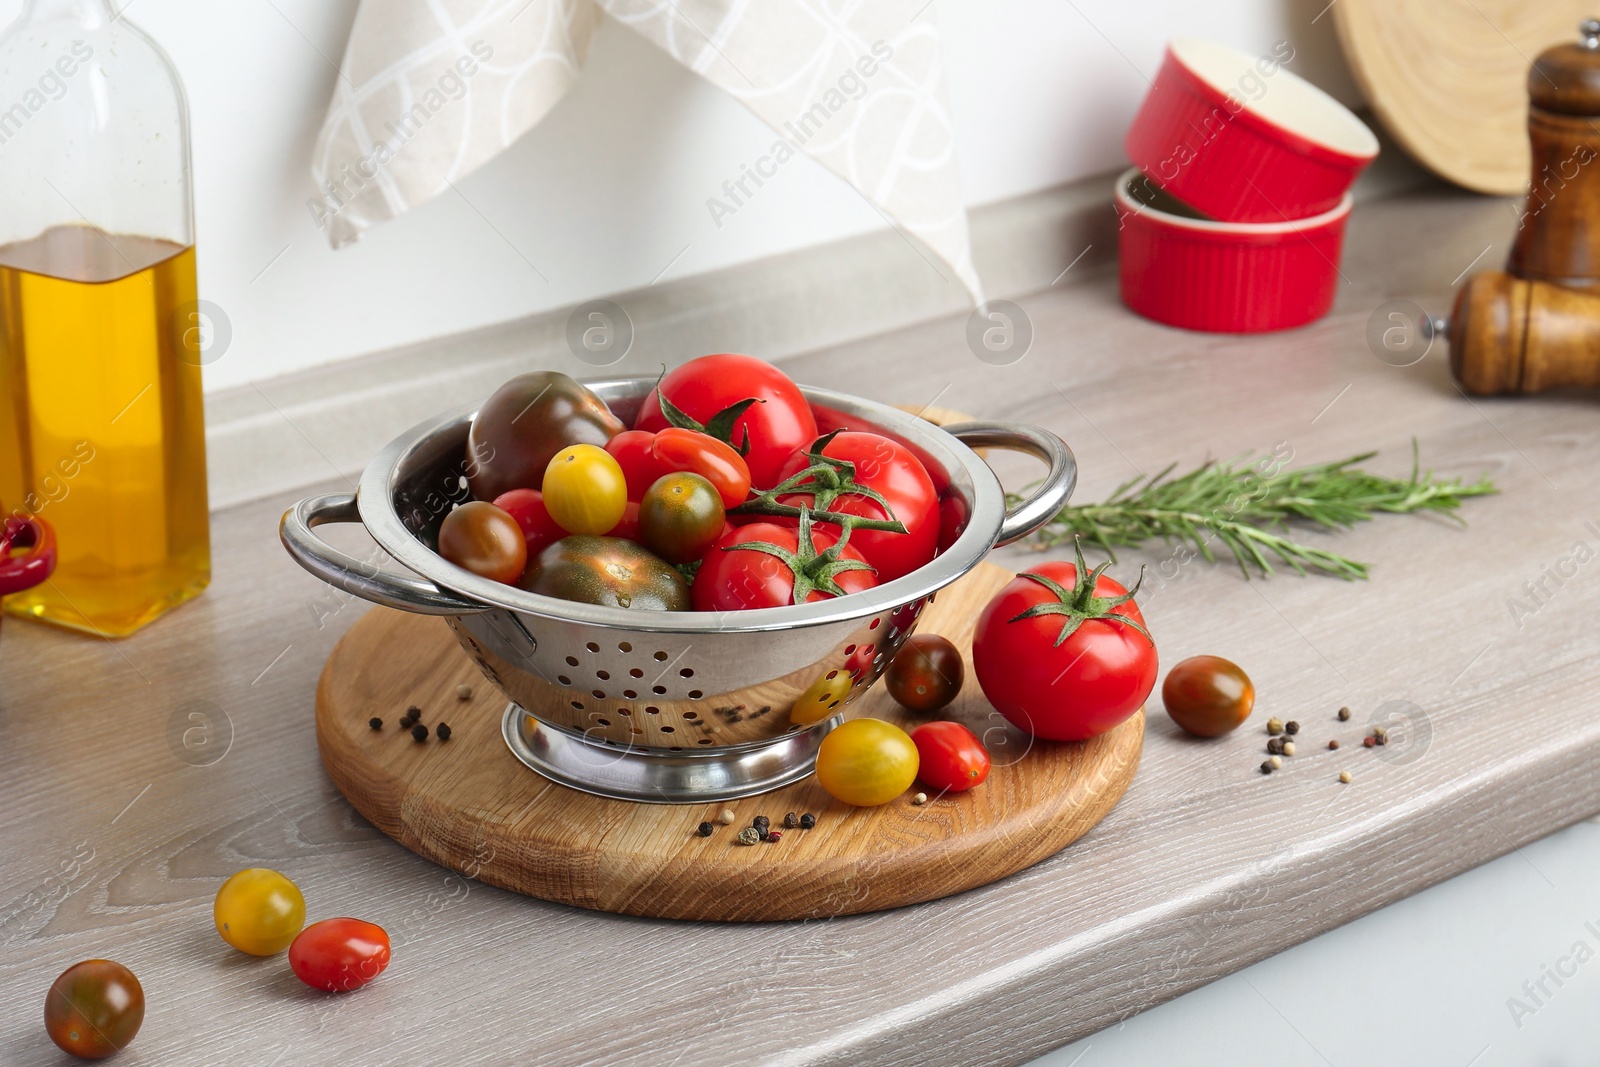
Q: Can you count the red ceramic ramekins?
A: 2